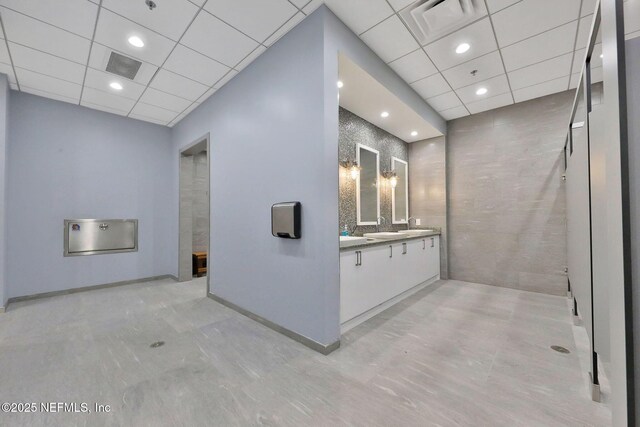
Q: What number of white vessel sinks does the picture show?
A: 3